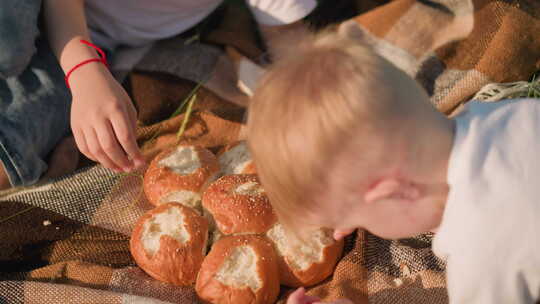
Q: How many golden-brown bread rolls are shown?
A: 6